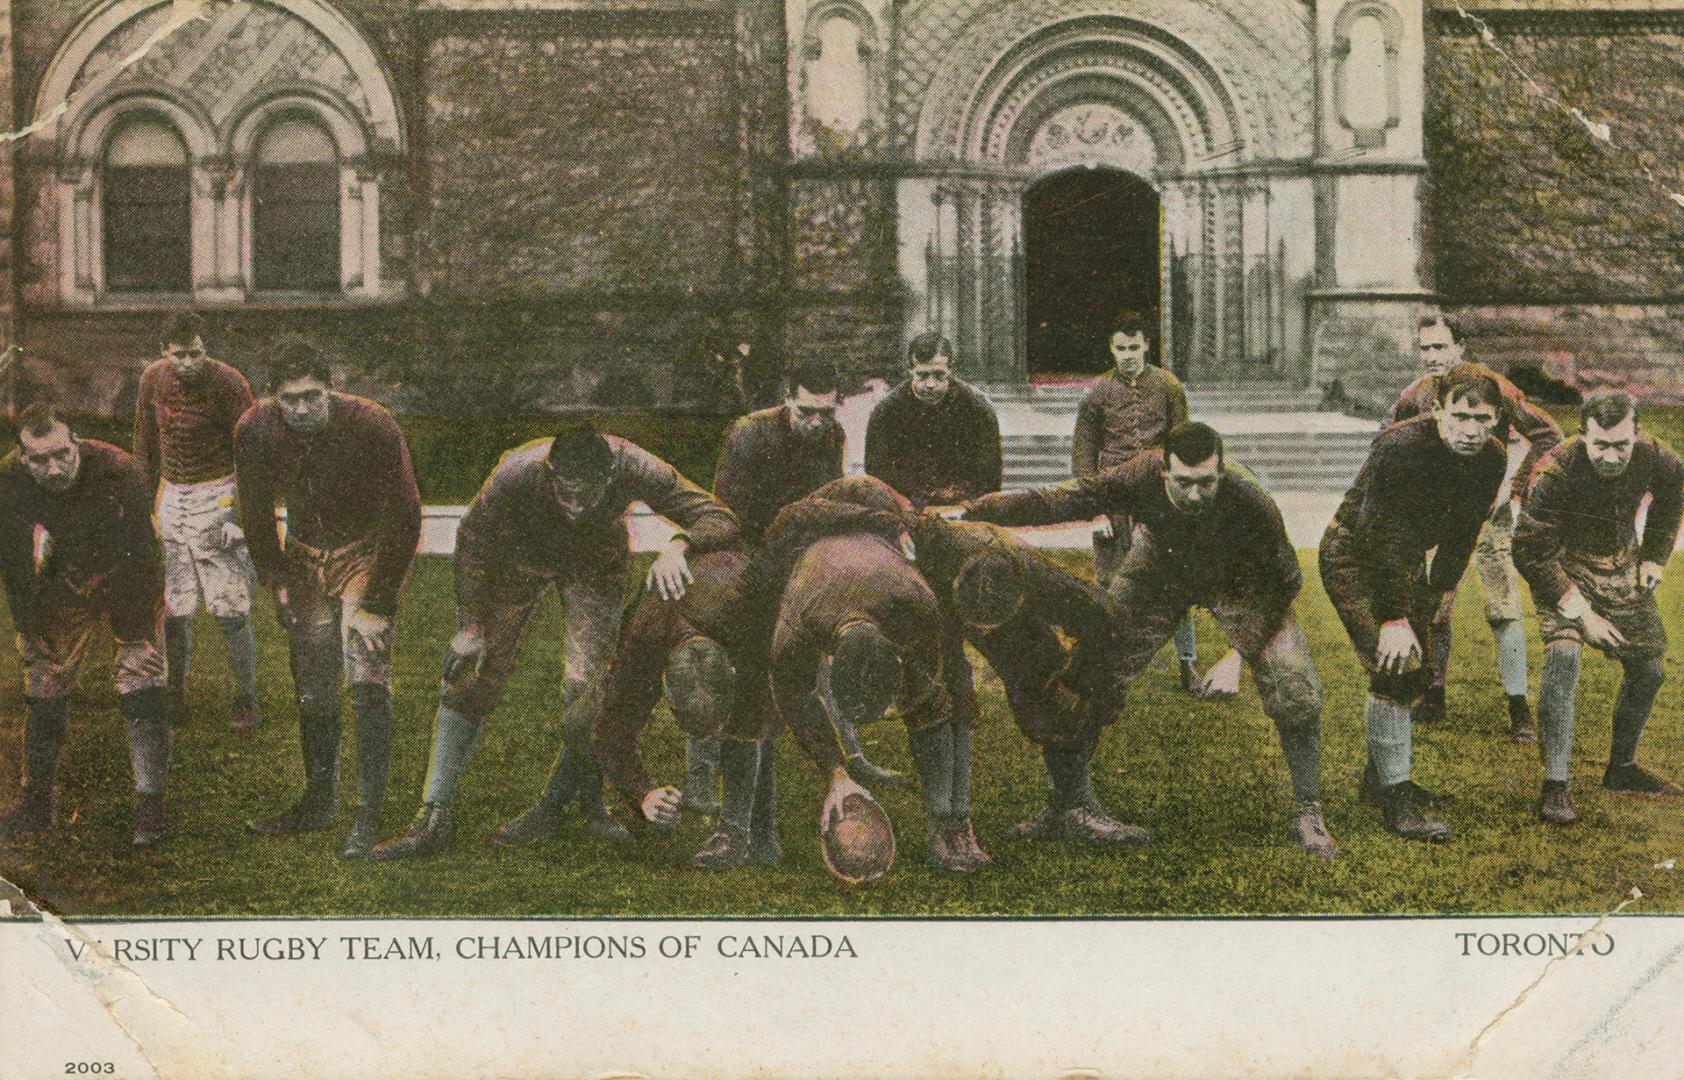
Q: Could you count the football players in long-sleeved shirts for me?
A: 14